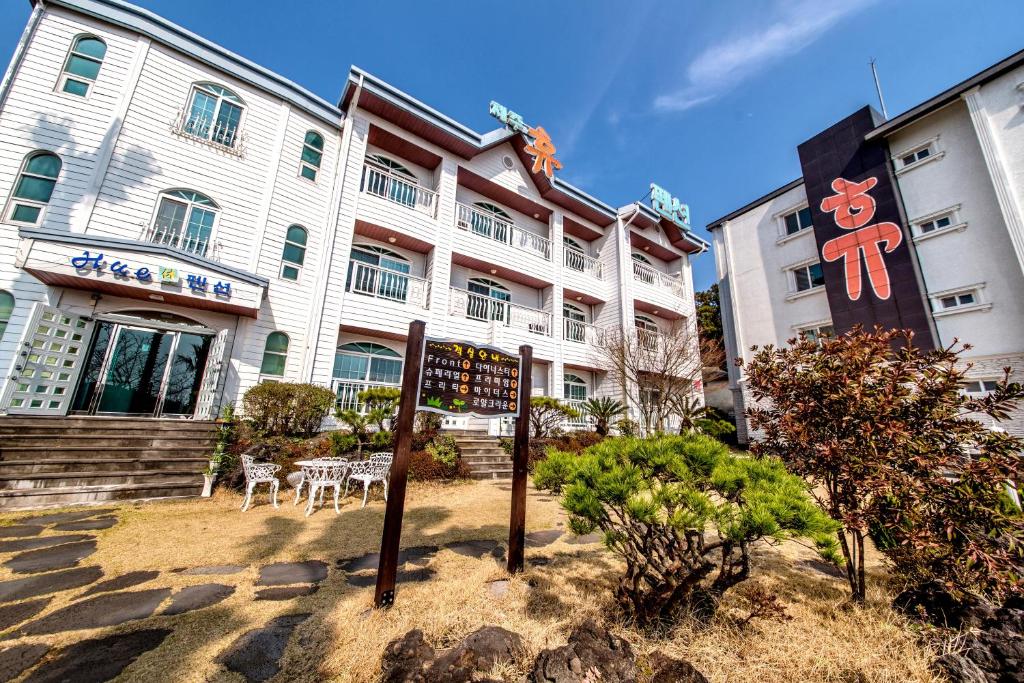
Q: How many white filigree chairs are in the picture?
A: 3